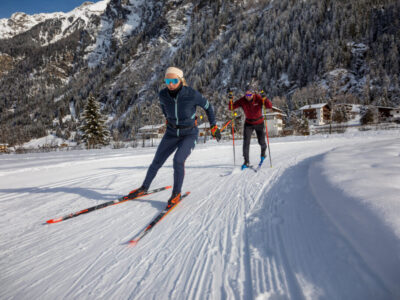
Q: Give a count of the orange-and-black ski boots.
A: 2